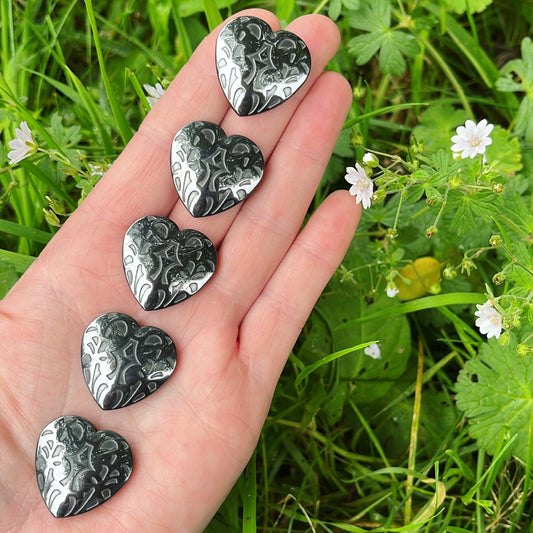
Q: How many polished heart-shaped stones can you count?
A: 5